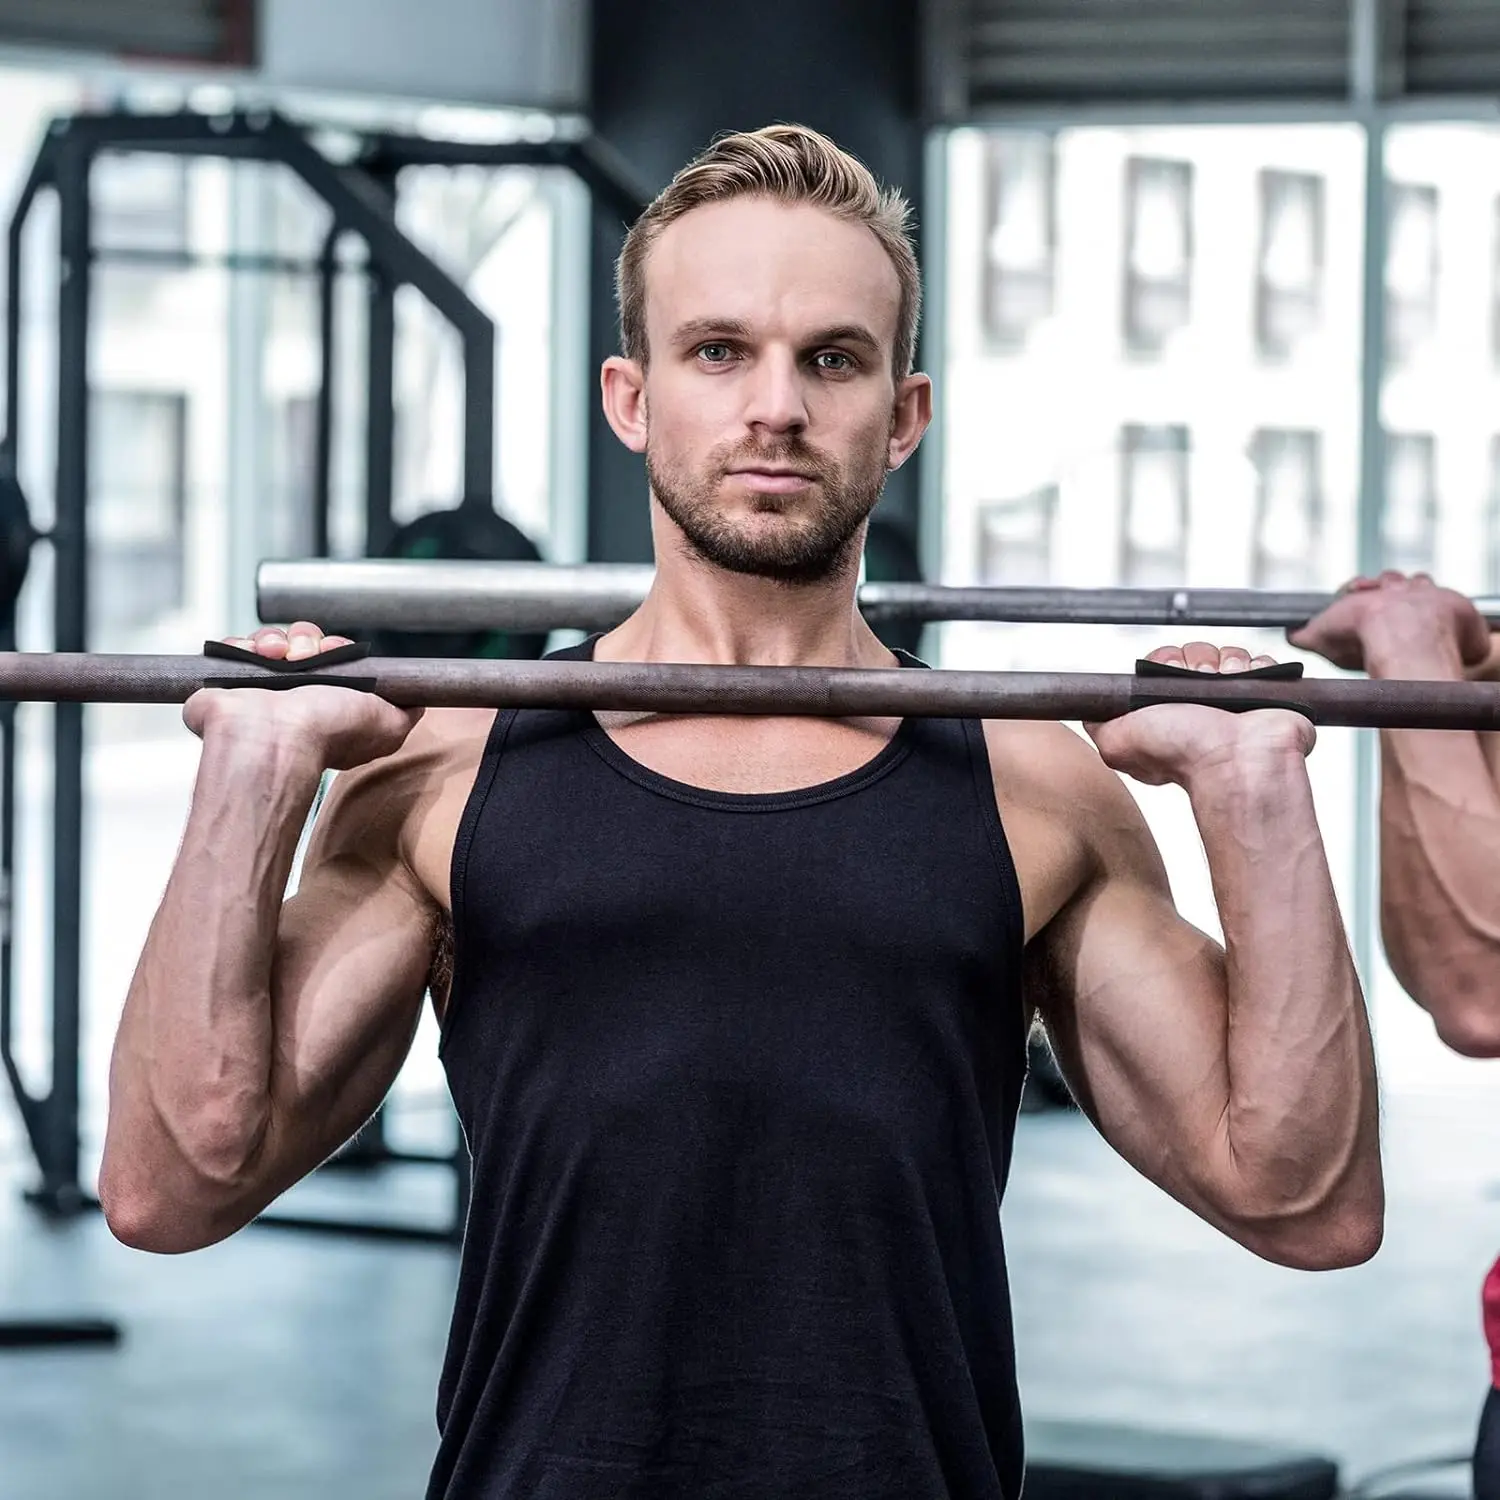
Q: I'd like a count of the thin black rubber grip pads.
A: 2